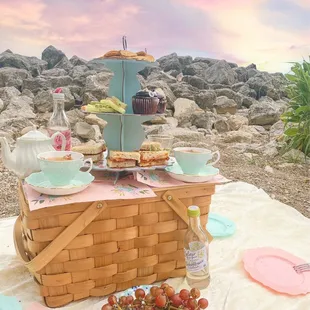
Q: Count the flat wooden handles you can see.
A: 2